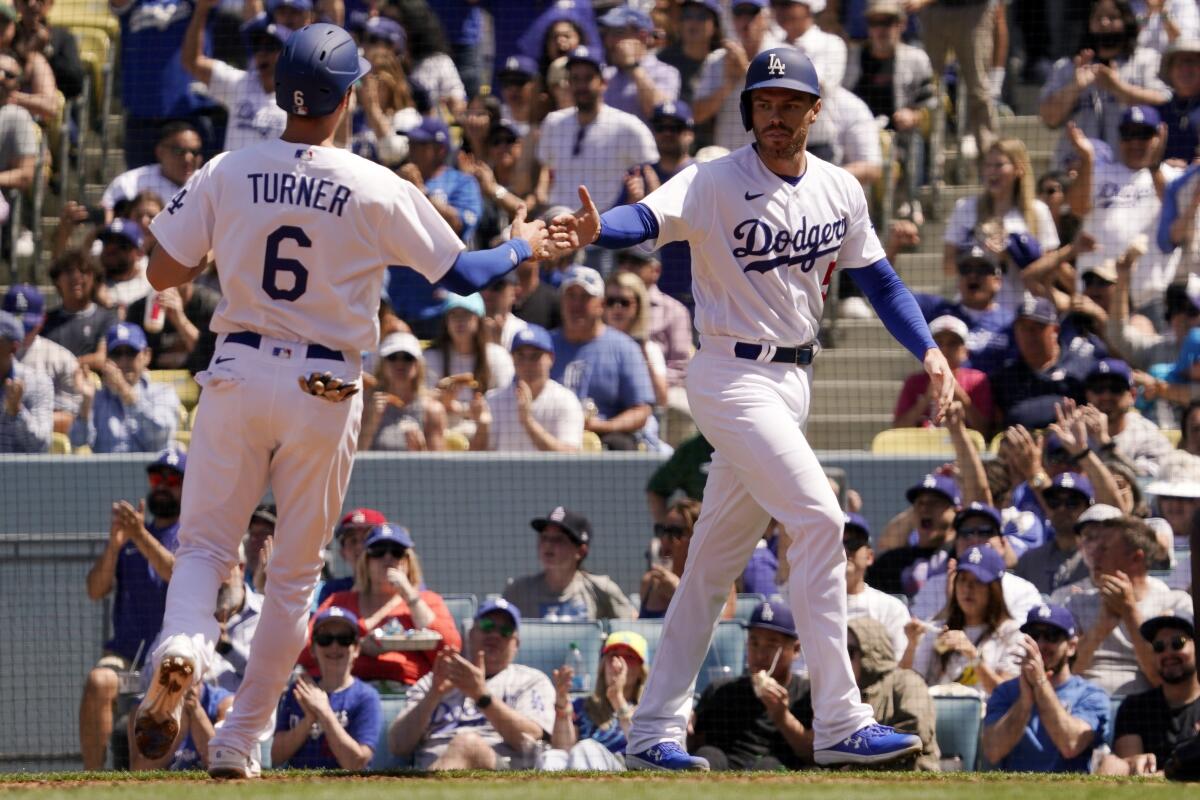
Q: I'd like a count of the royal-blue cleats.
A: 2